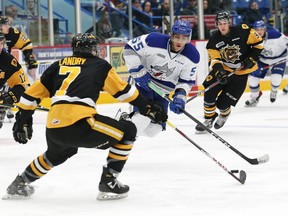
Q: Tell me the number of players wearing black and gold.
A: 4